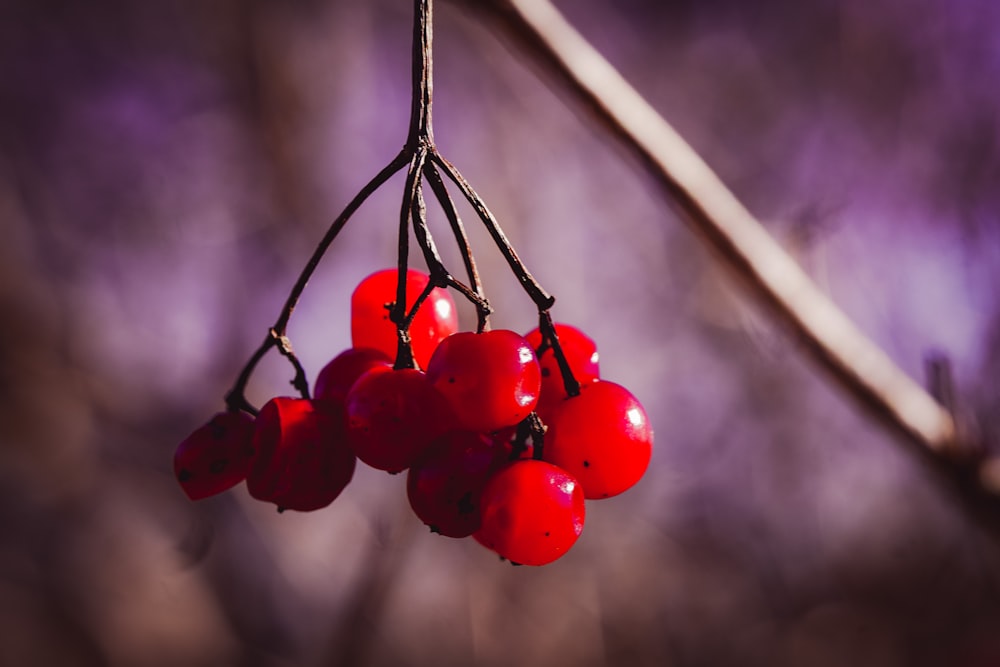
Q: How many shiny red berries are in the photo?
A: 10